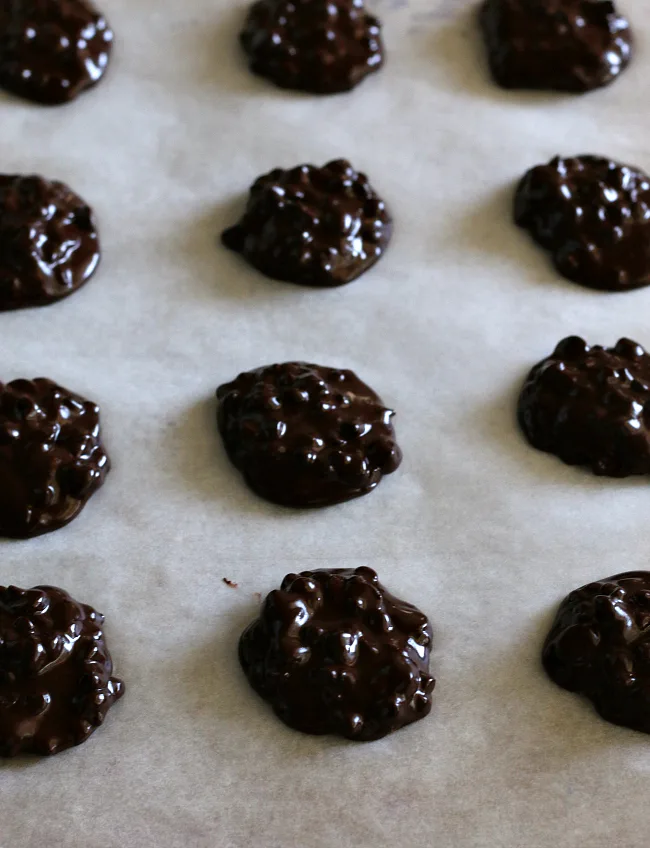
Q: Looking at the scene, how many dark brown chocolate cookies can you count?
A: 12